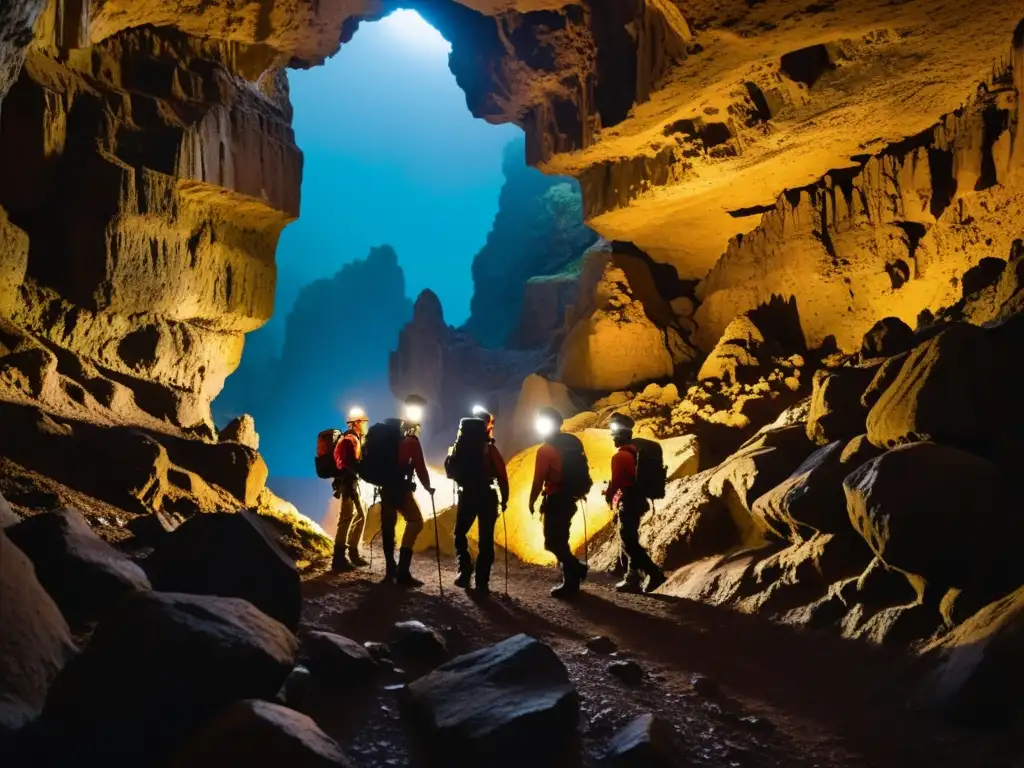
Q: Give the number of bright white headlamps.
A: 5